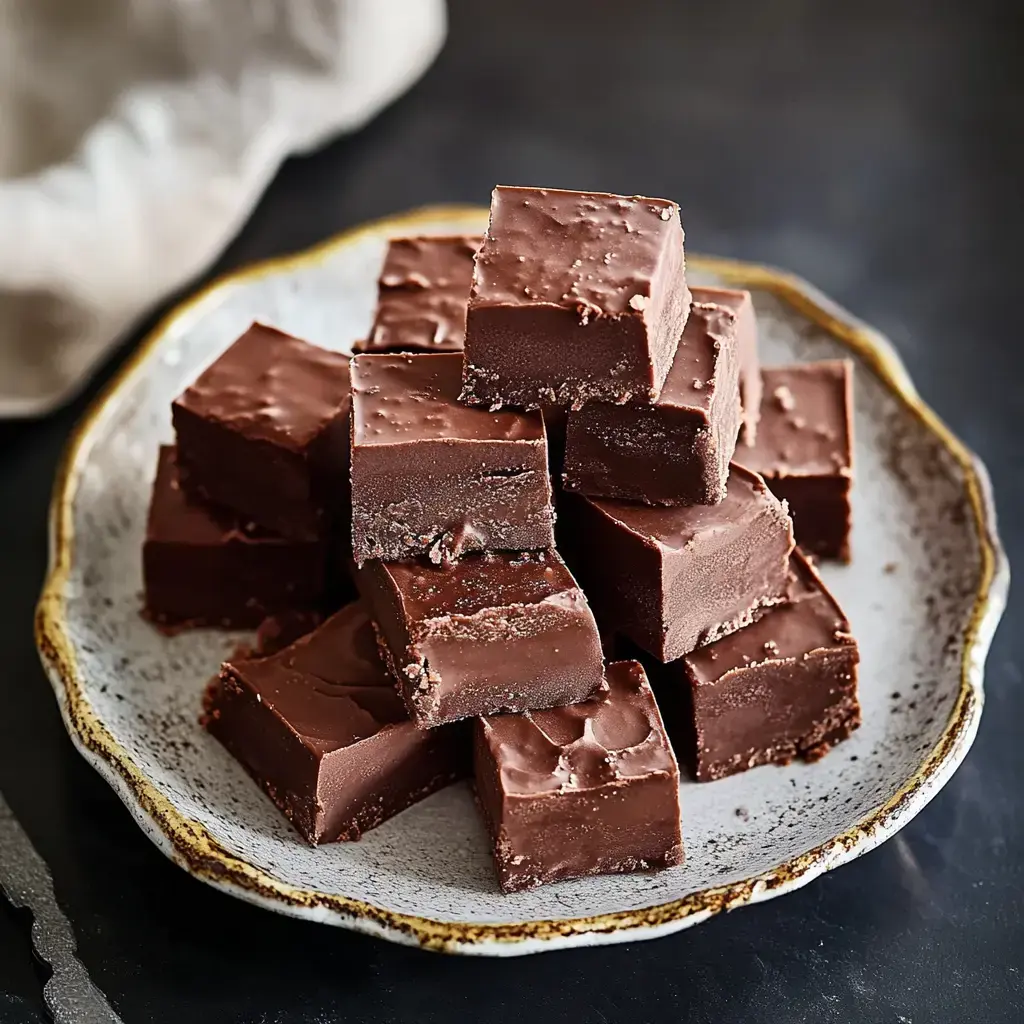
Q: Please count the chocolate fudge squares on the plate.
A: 13